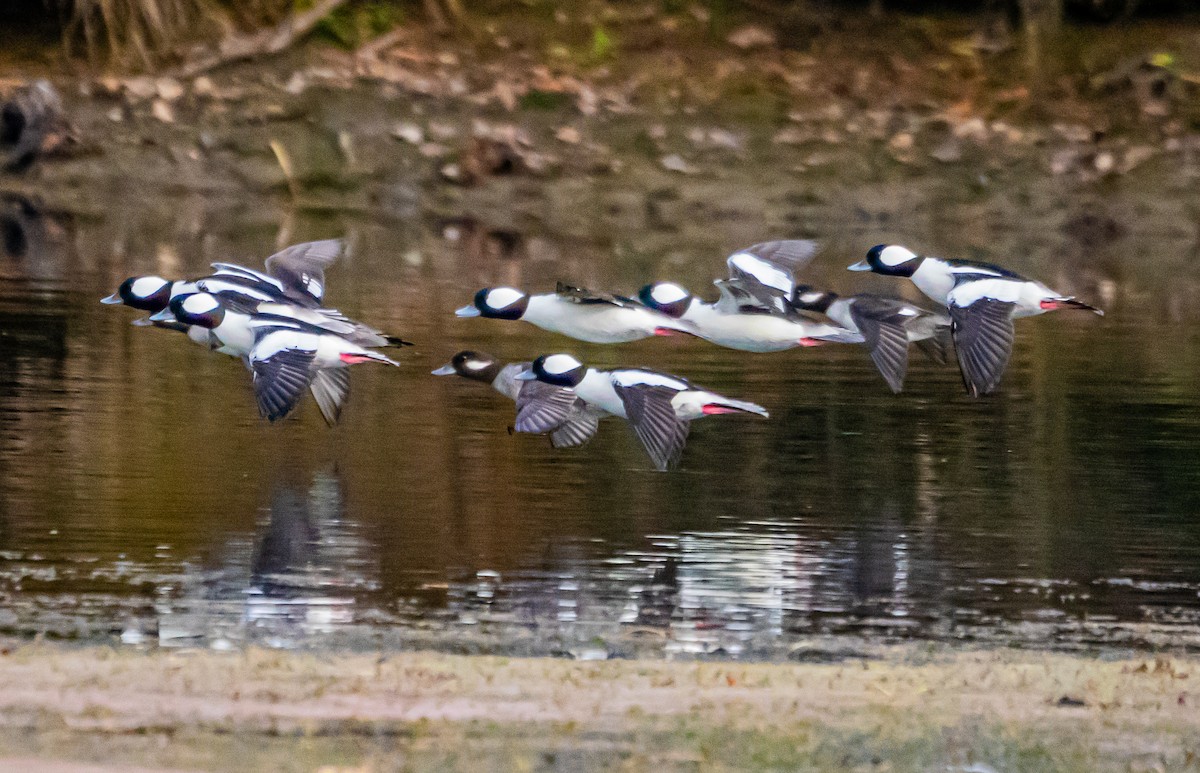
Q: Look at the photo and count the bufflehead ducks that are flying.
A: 9